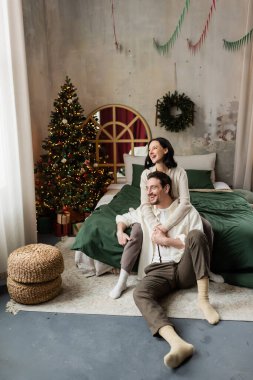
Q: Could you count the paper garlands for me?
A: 4